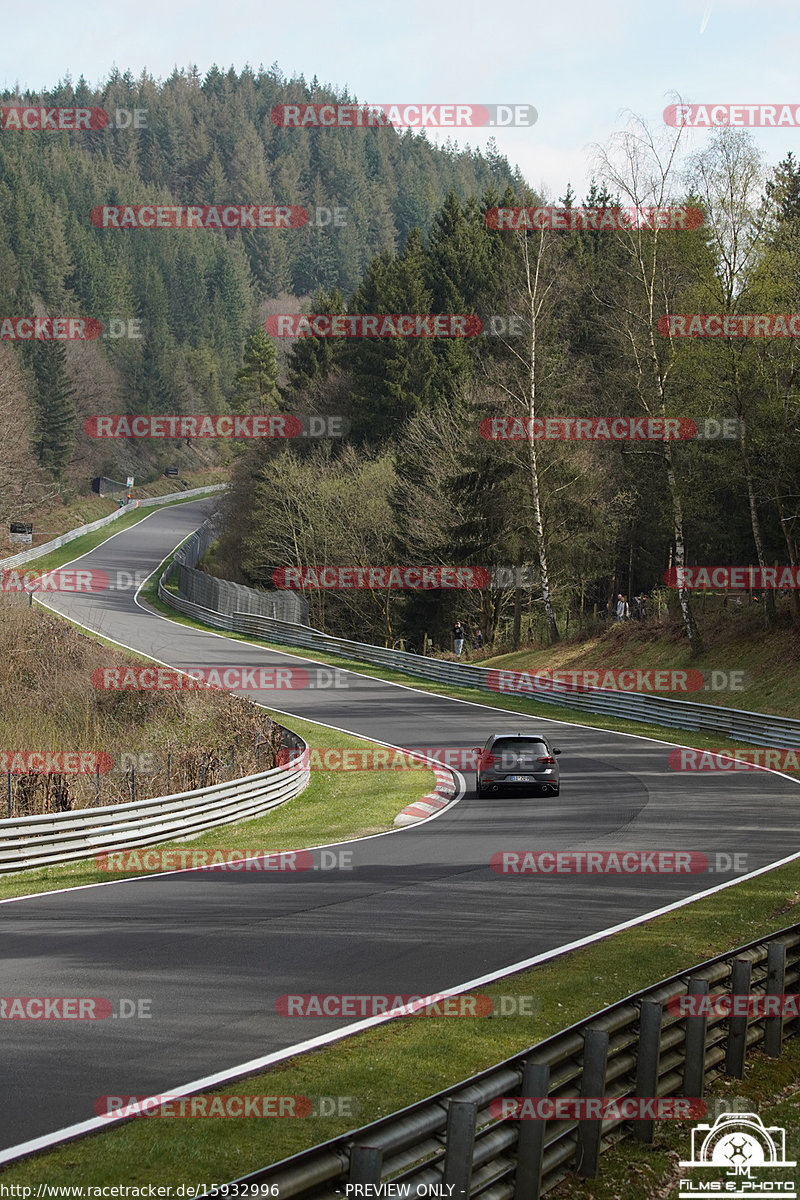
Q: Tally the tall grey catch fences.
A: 1